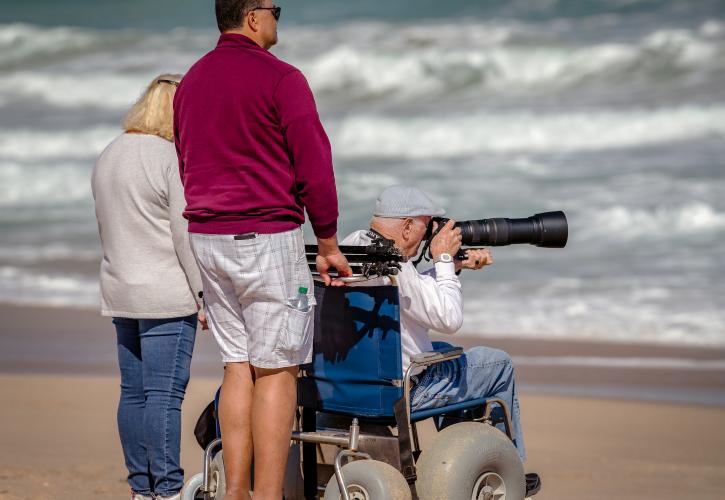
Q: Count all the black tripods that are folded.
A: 1